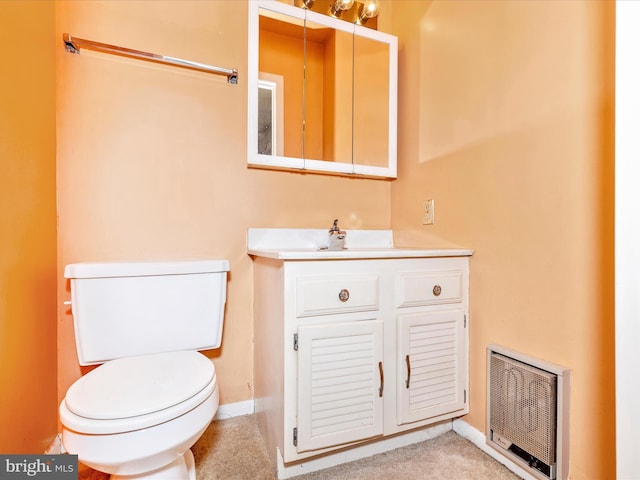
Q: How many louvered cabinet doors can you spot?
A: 2